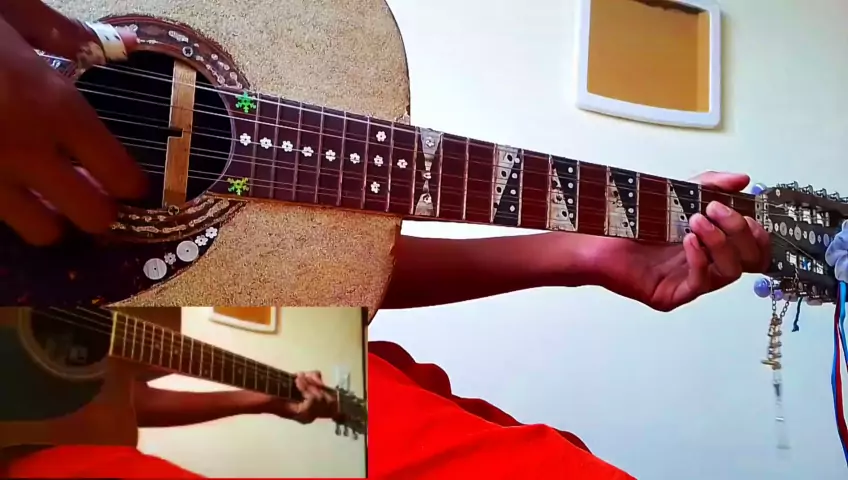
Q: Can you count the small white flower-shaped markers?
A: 13